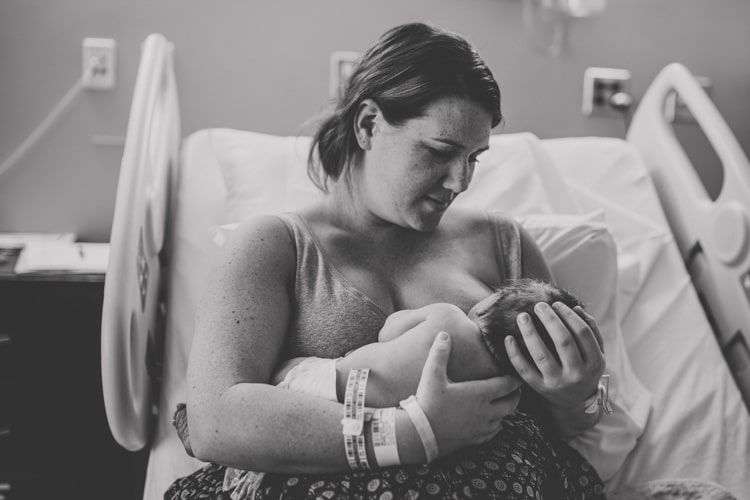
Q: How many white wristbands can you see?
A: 3